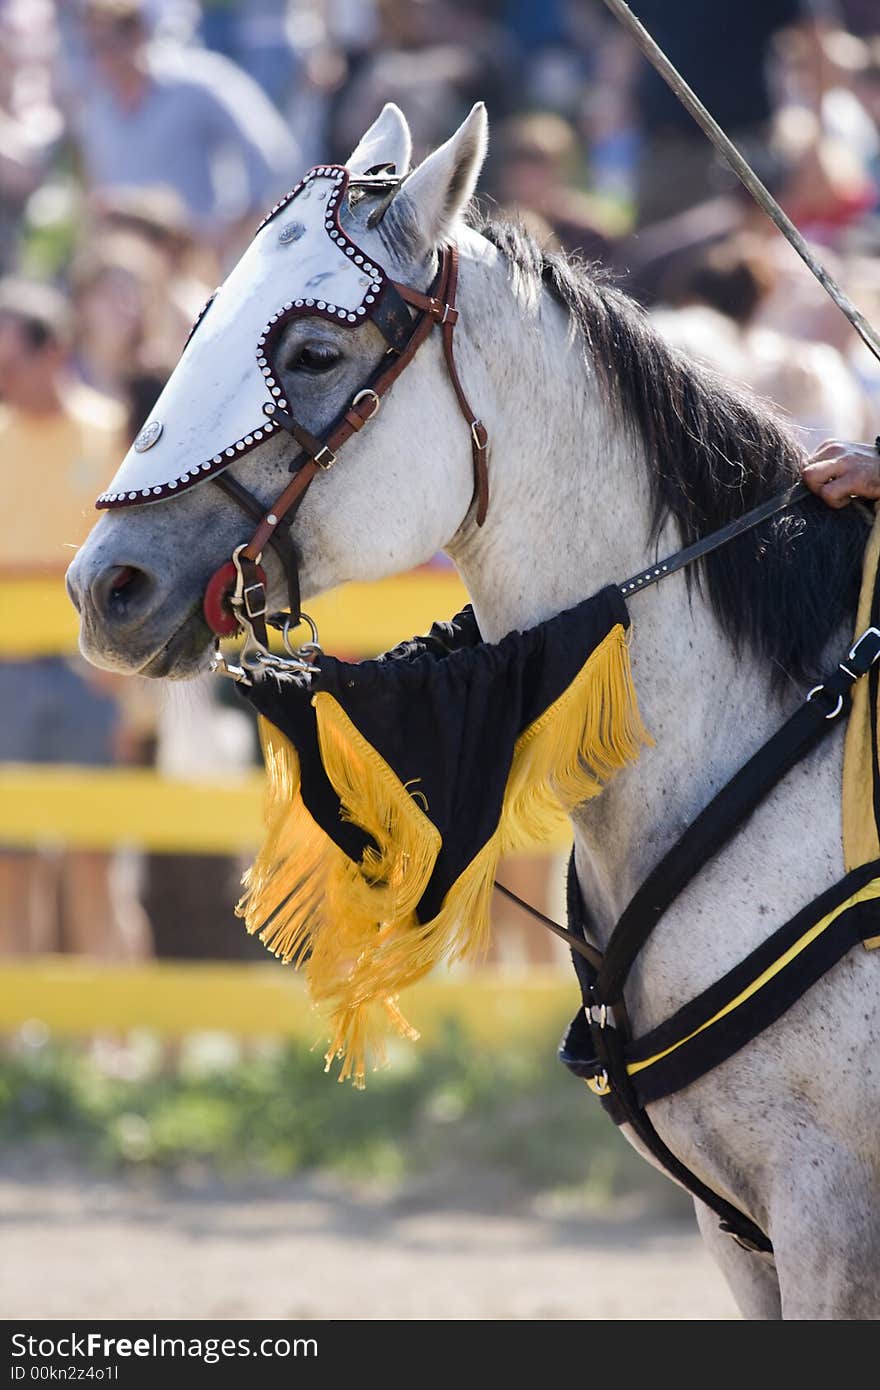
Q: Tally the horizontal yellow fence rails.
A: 3